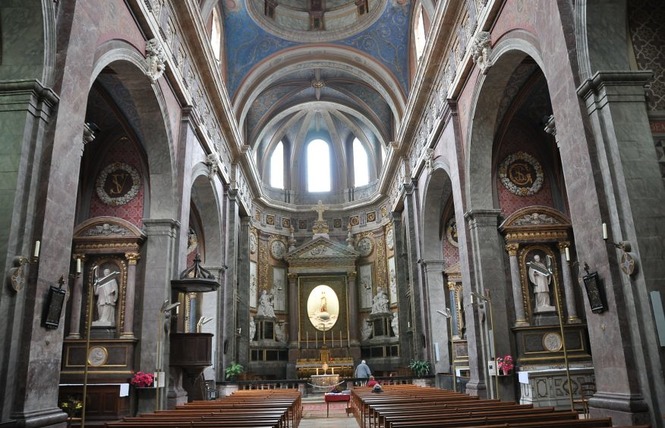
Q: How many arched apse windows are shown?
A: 3